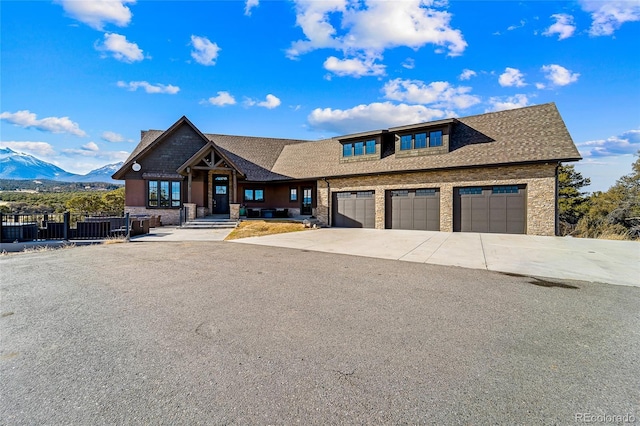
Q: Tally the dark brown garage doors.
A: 3